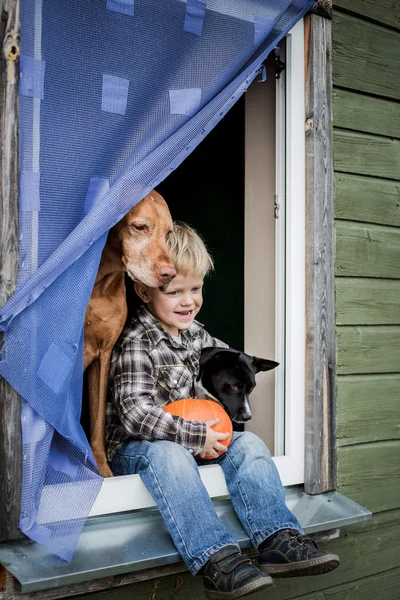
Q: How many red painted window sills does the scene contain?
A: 0